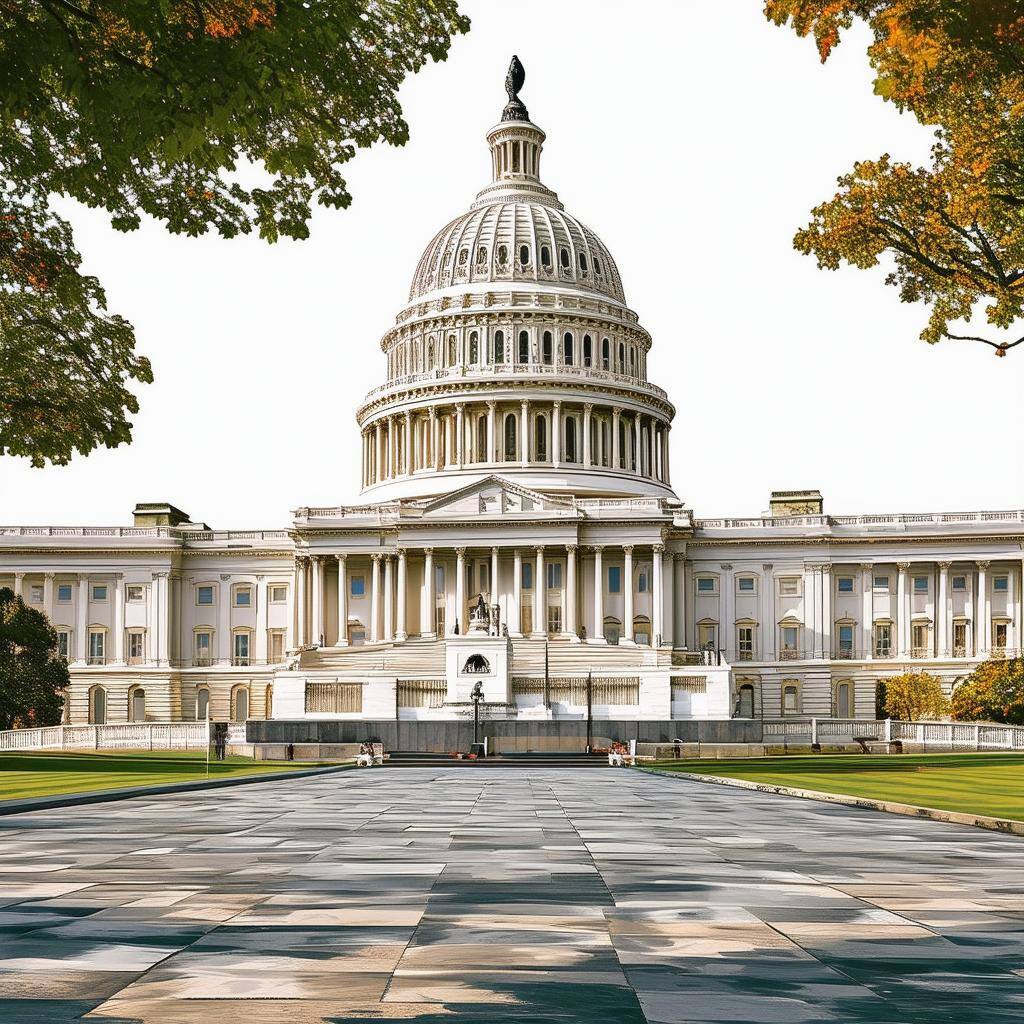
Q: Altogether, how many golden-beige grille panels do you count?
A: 4